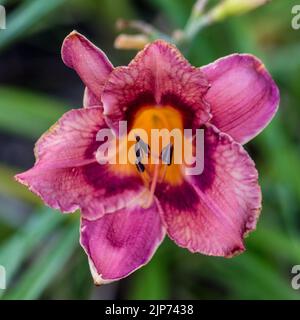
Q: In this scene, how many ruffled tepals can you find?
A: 3